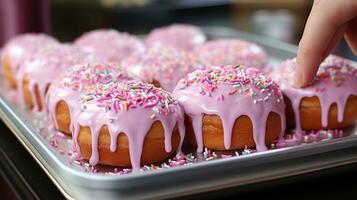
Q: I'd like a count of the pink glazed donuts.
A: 10